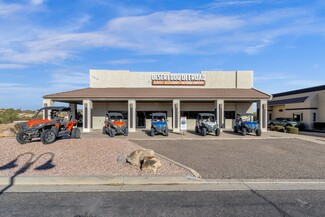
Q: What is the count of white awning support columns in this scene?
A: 6